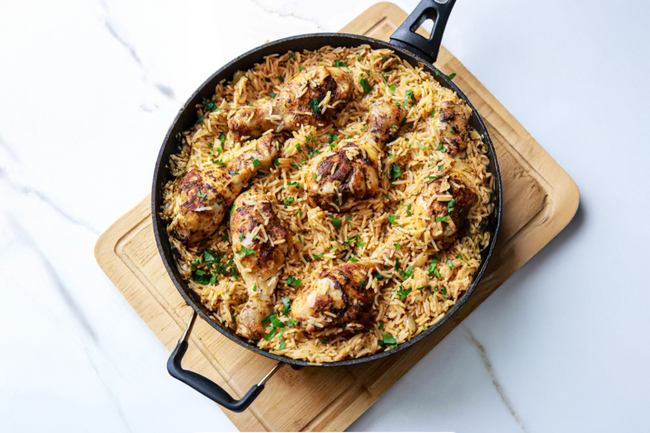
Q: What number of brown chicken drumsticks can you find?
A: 6